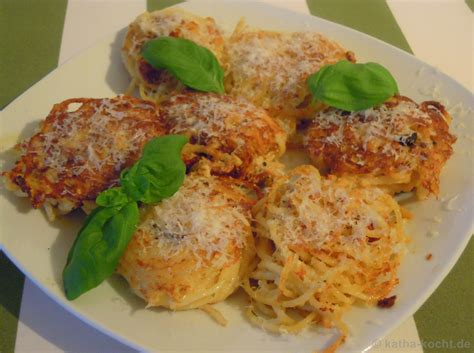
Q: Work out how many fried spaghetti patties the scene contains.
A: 7